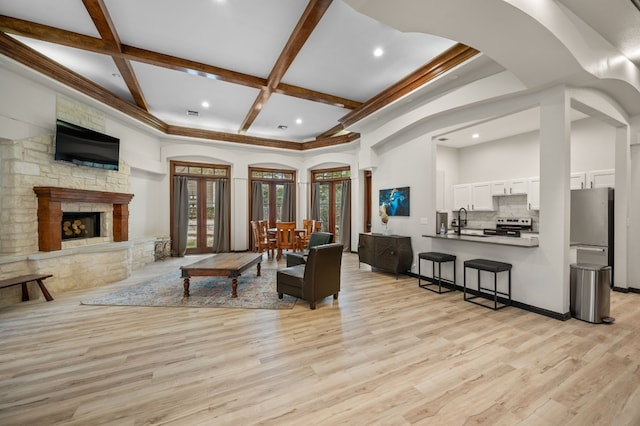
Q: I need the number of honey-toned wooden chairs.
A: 5